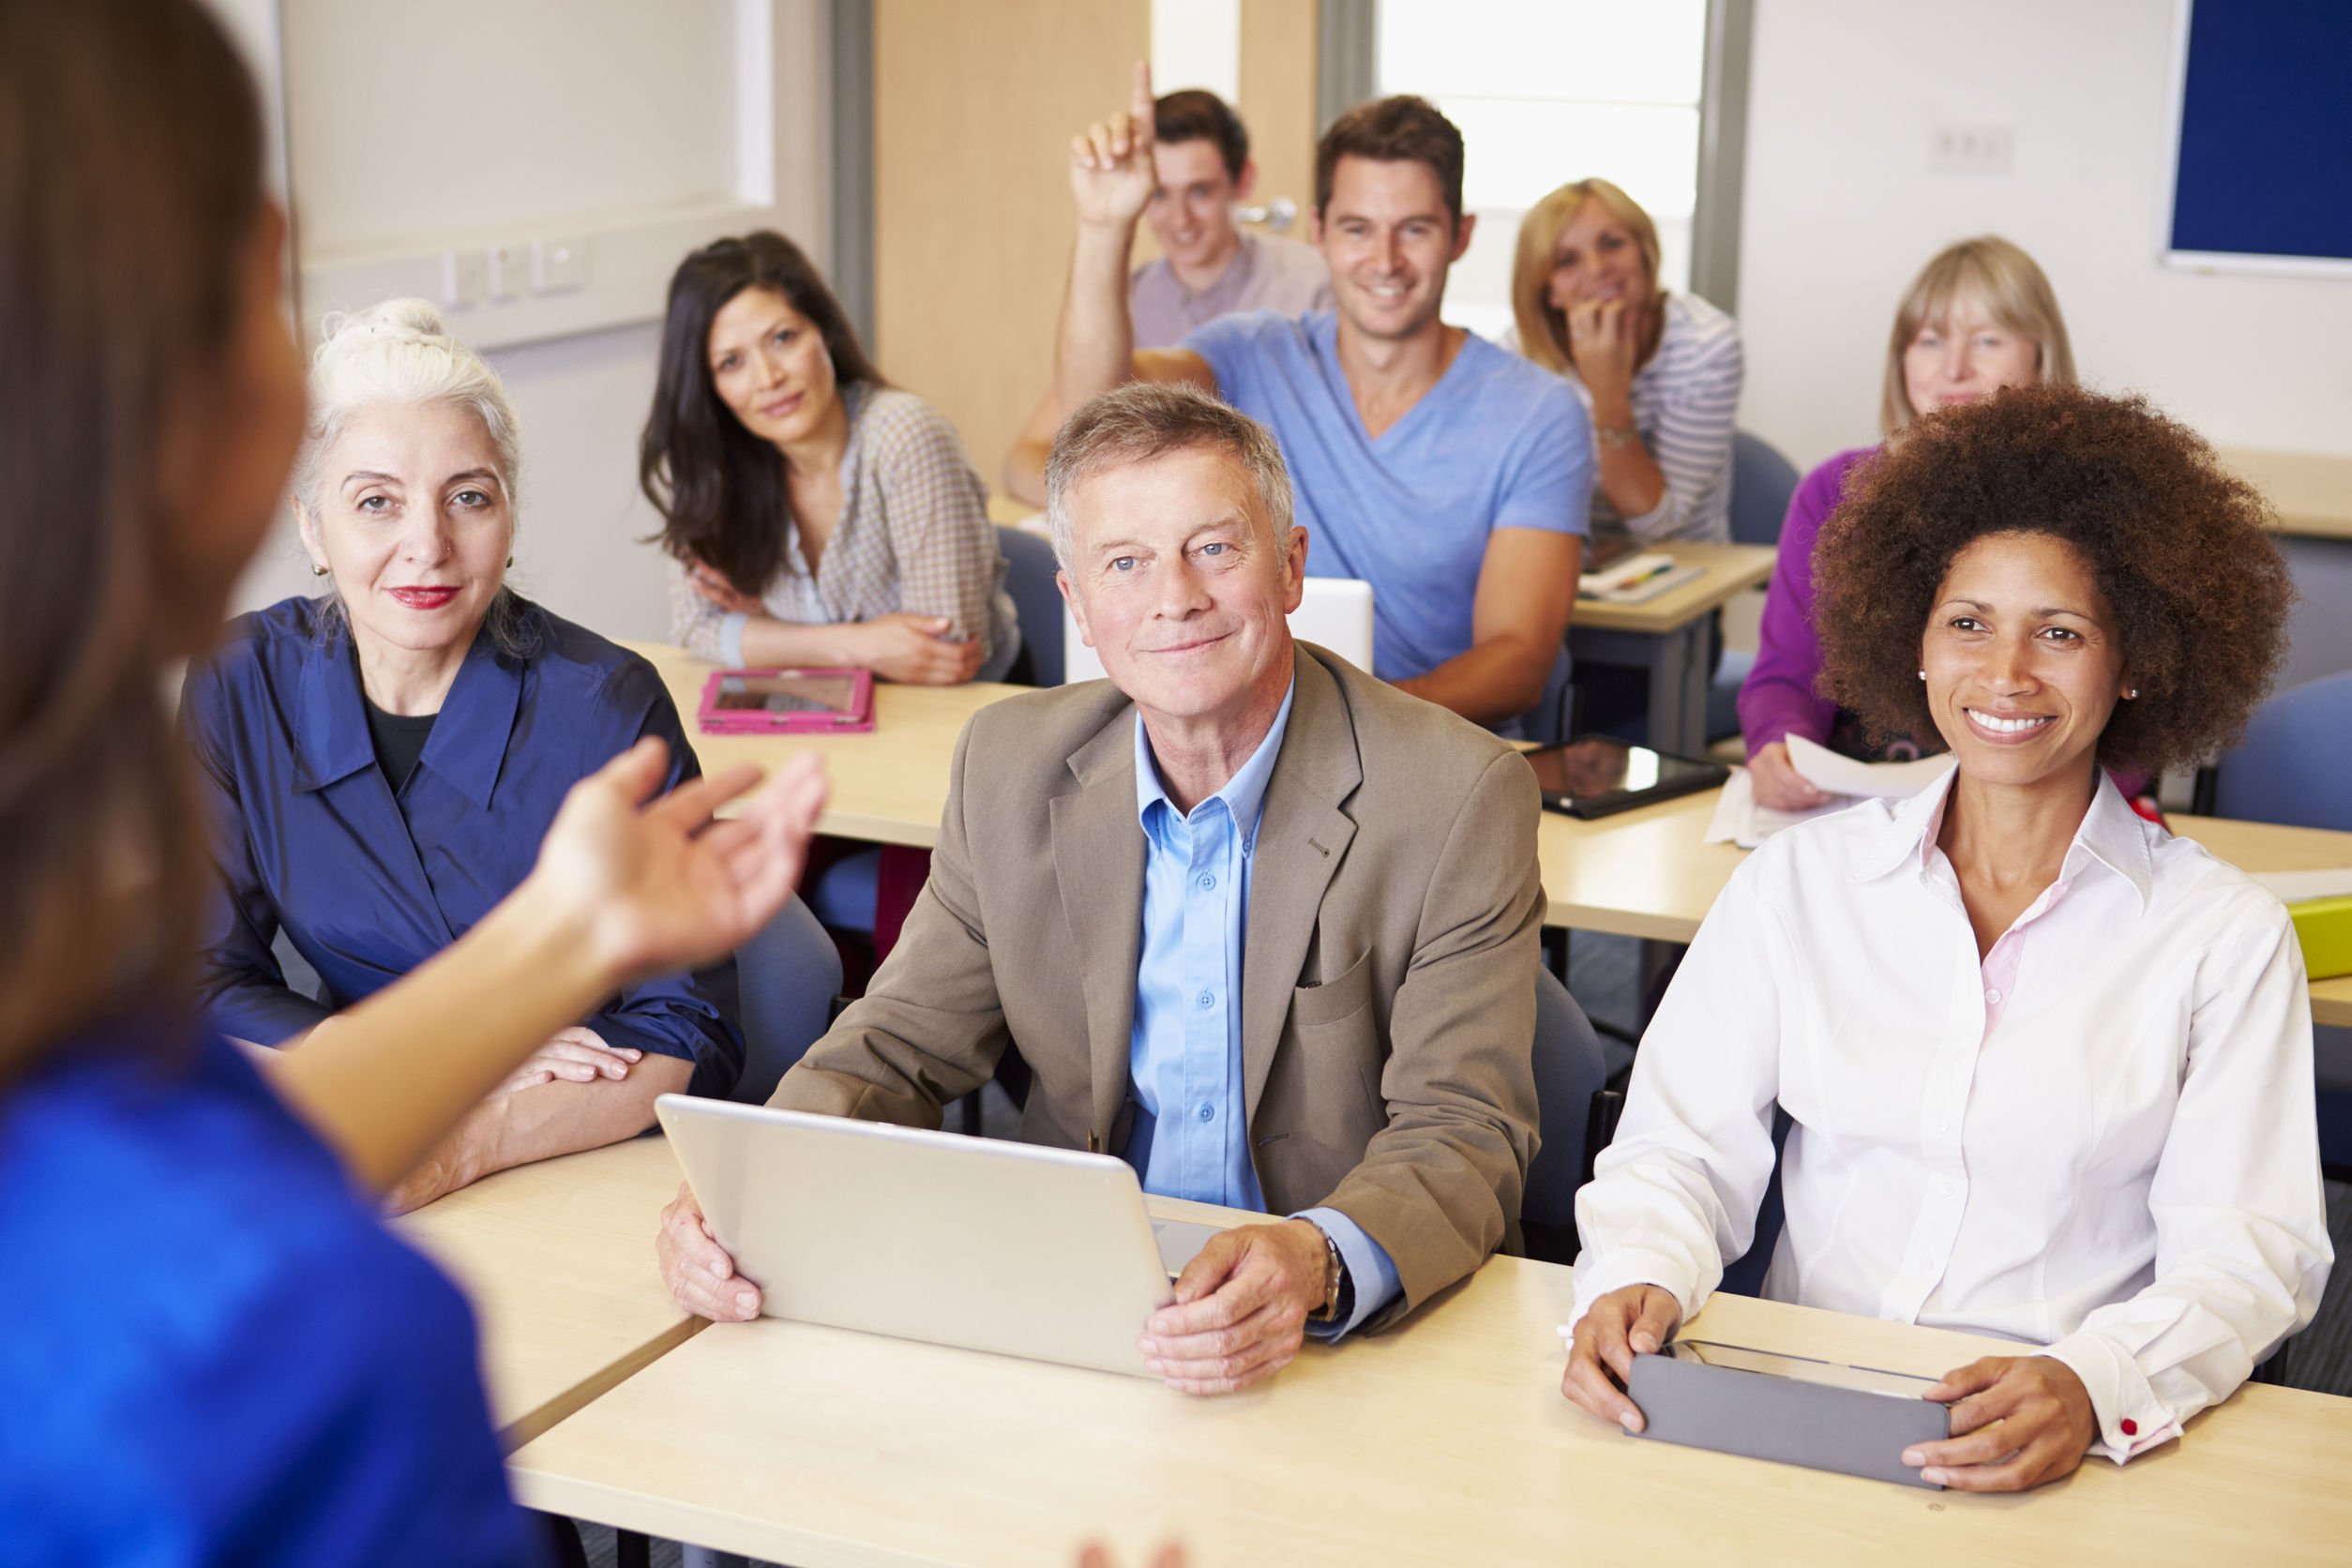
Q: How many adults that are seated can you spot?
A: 8